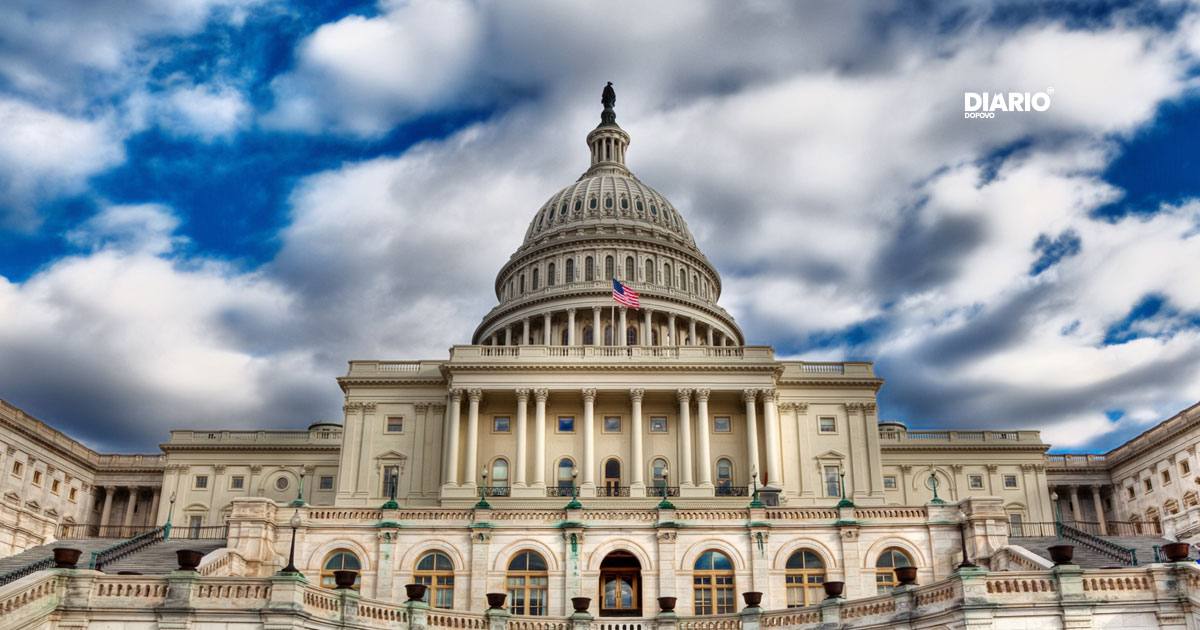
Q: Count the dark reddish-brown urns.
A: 12